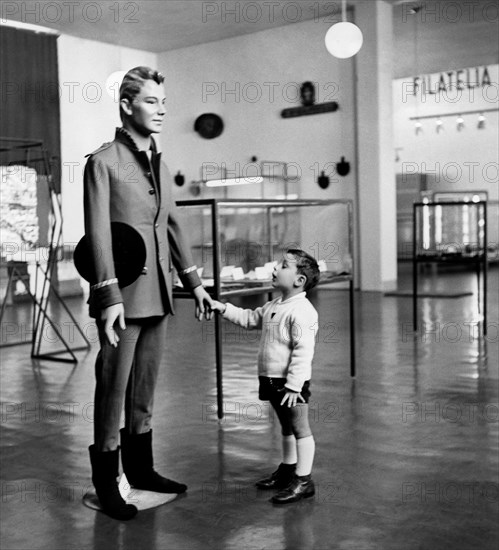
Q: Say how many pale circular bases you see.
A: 1